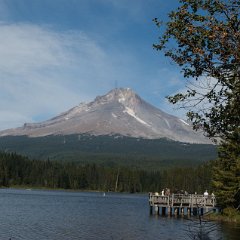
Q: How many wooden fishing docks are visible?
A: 1